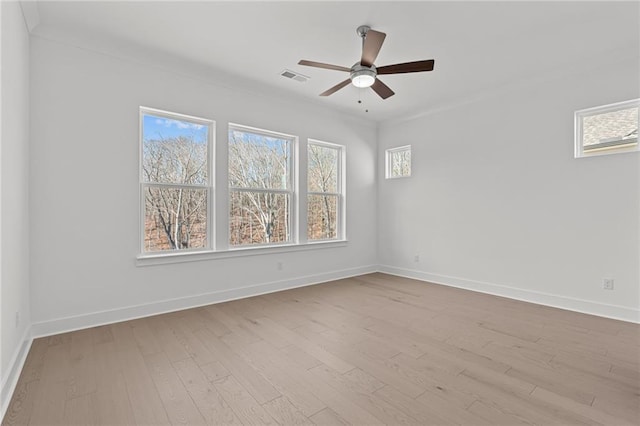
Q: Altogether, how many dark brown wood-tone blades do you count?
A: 5